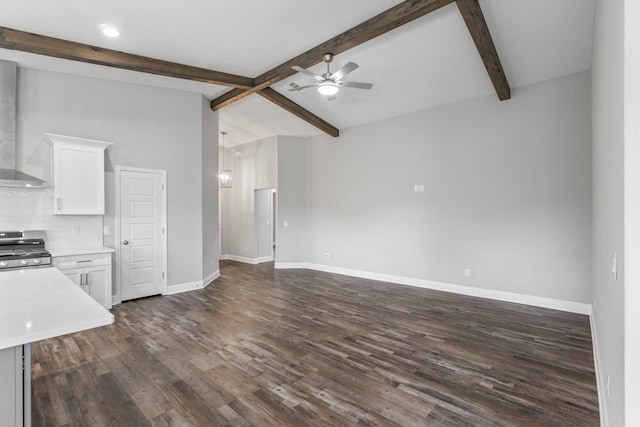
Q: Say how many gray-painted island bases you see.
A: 1